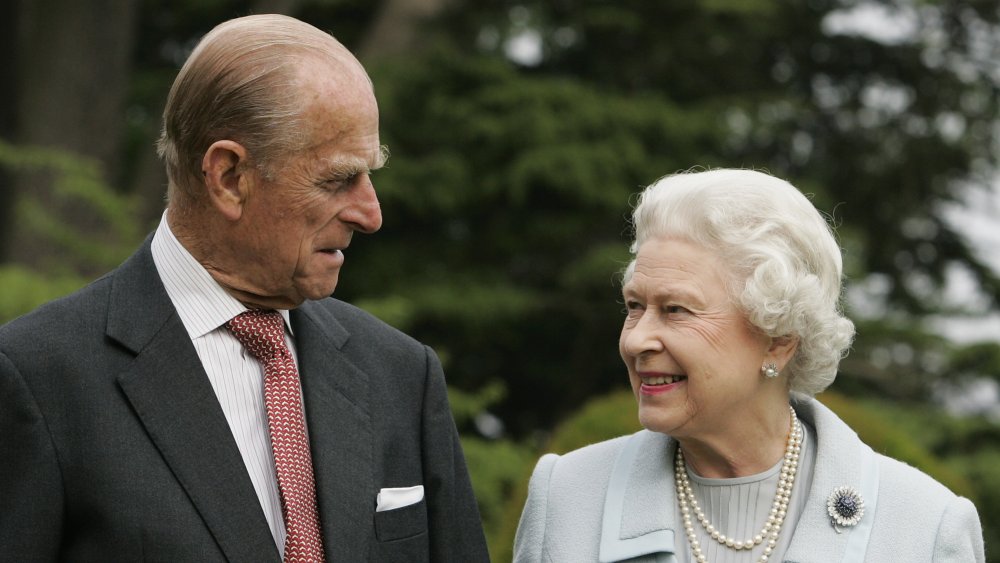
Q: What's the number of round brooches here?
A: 1